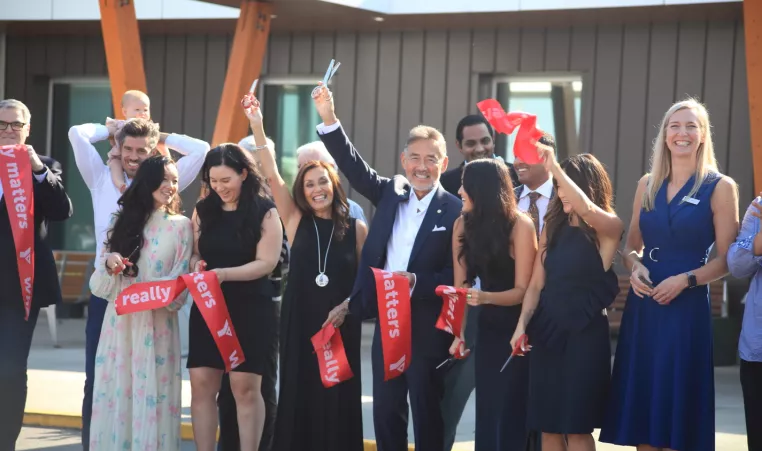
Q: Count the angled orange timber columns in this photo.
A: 3